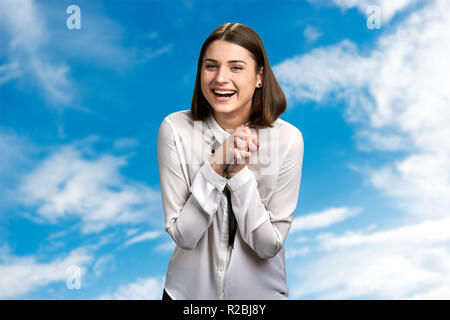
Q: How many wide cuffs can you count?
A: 2